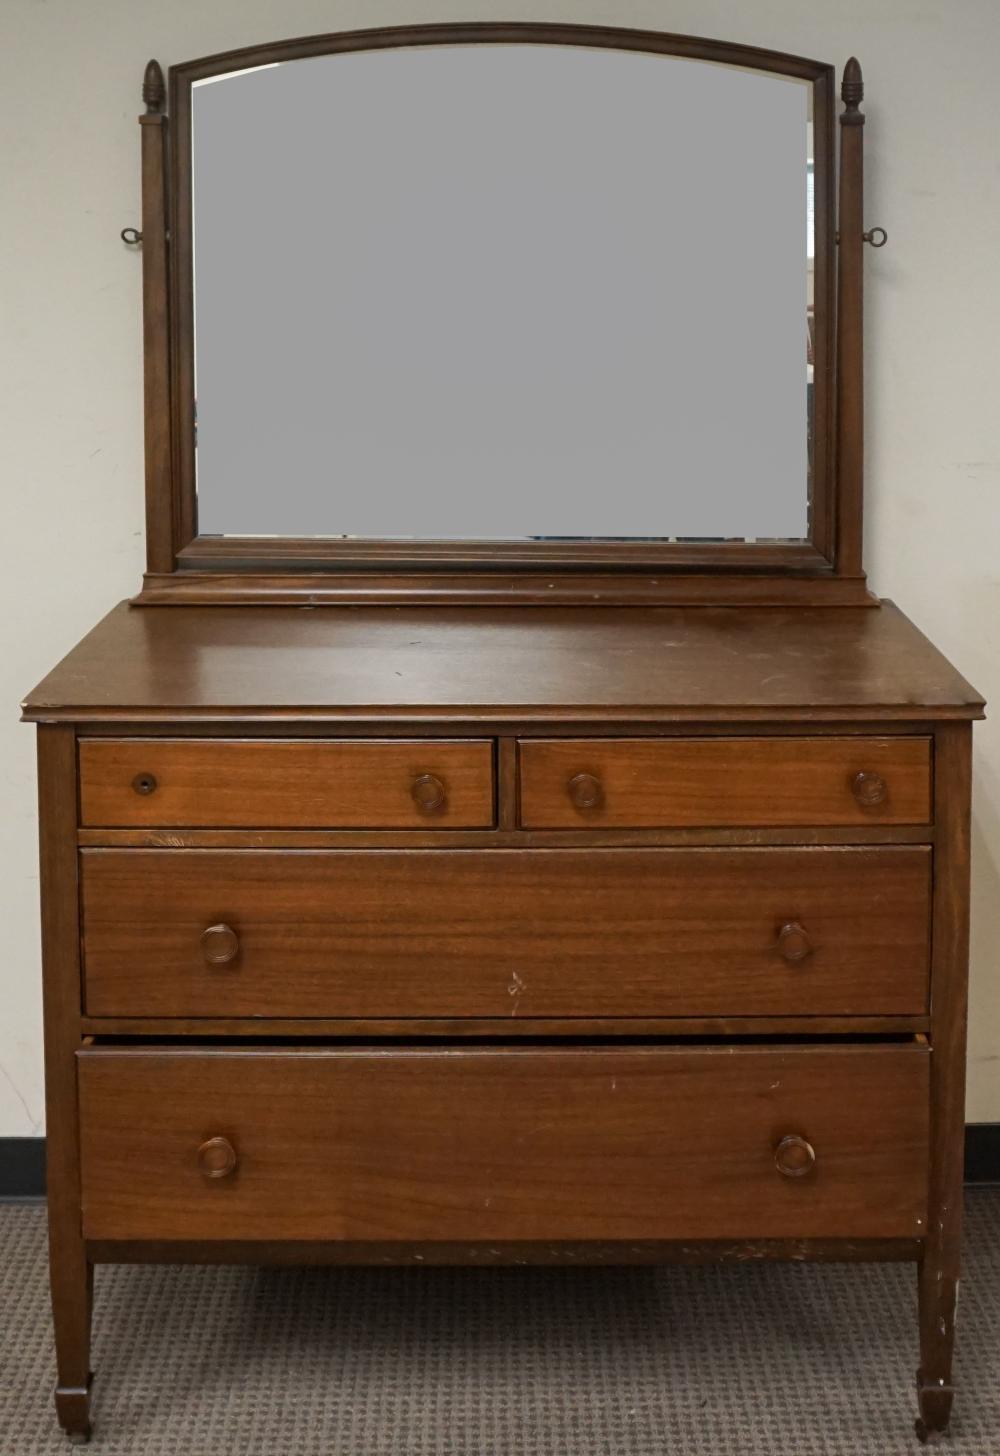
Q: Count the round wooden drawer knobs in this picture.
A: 7